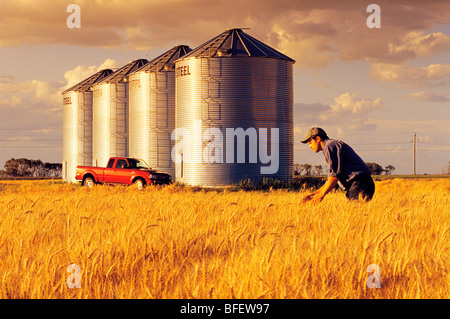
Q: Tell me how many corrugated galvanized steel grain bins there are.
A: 4